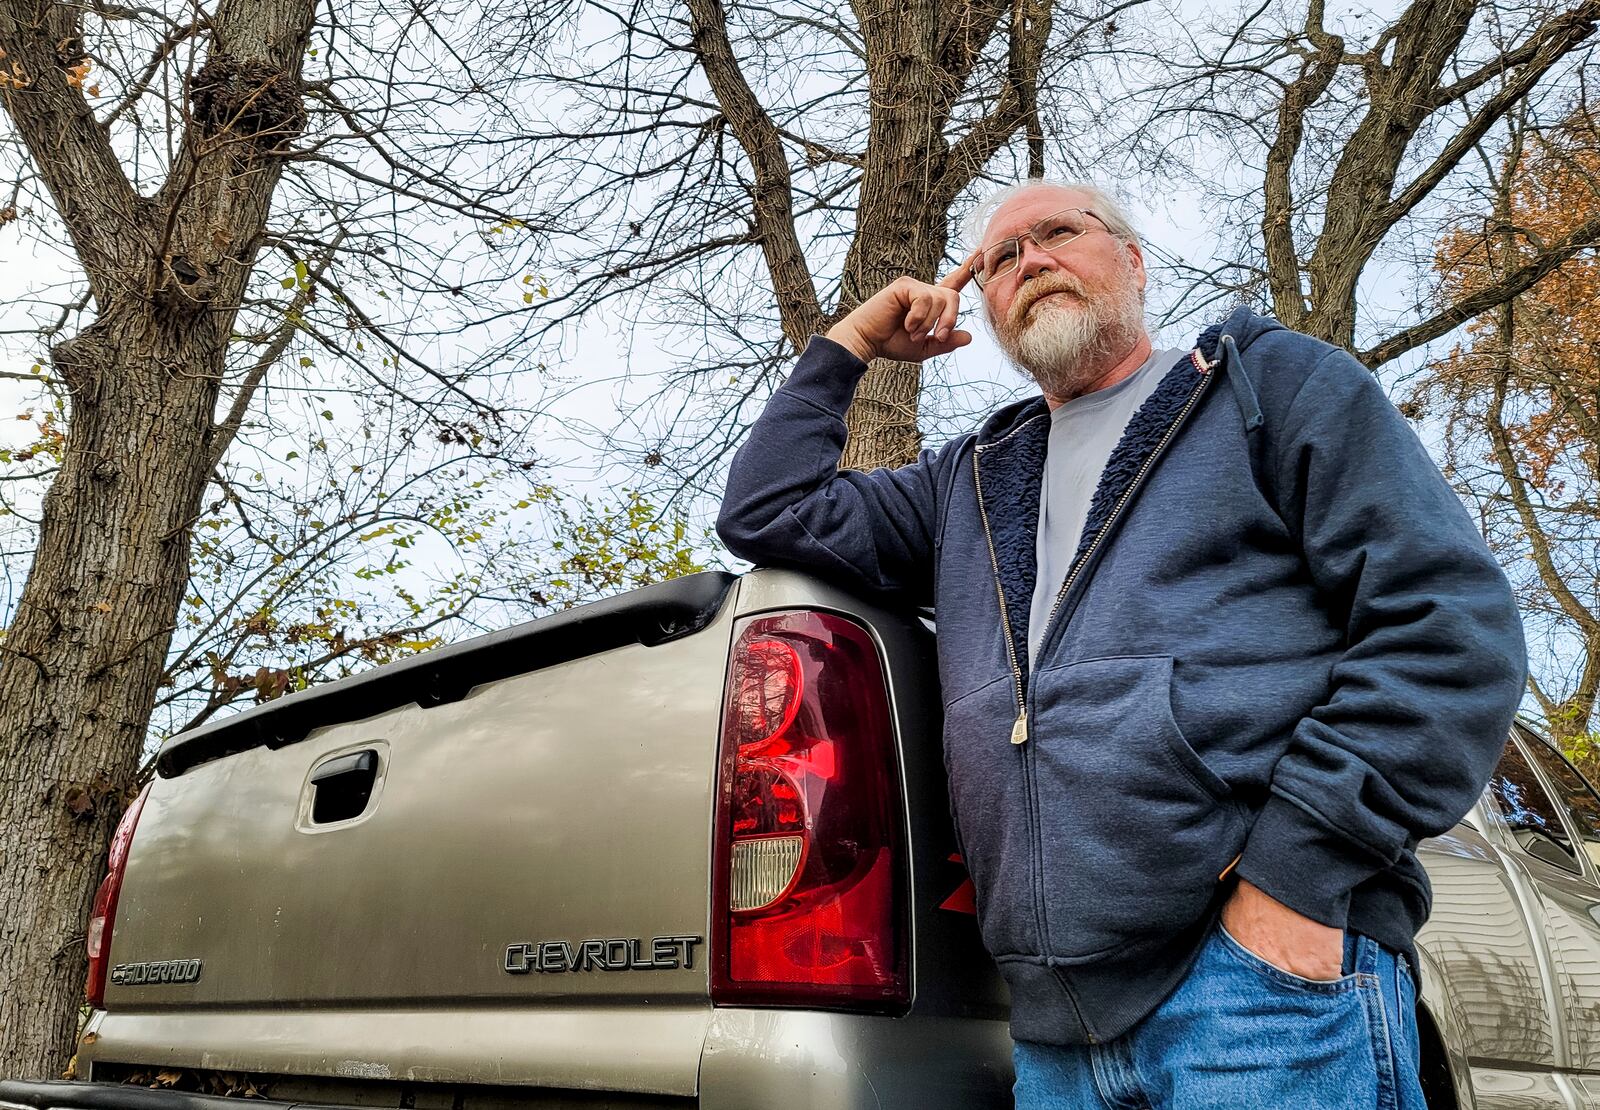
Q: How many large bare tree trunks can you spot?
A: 3